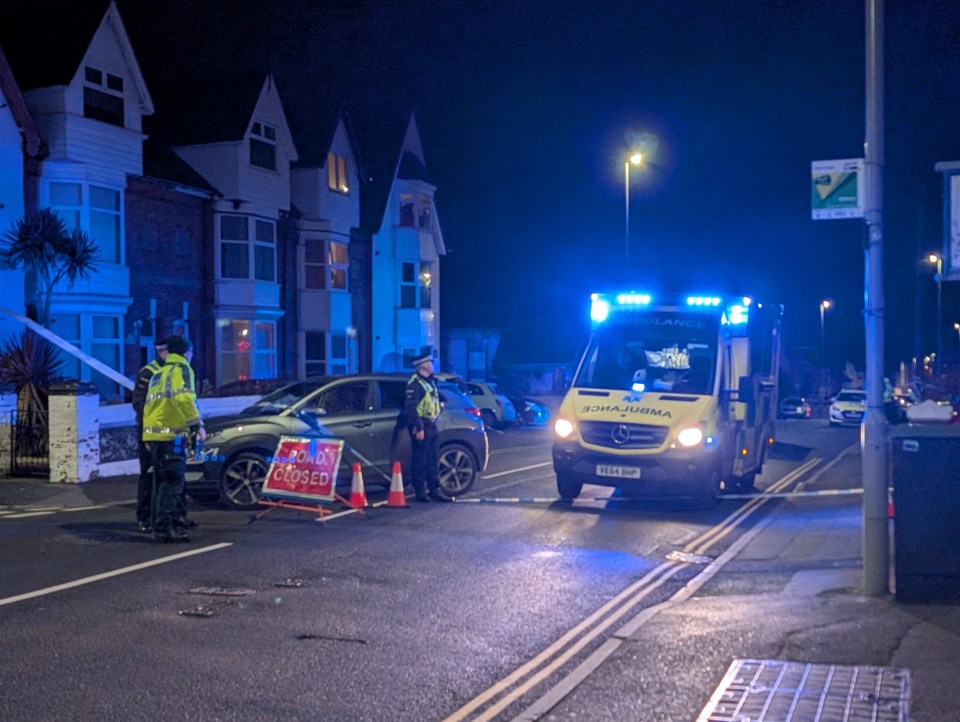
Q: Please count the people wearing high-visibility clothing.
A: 3